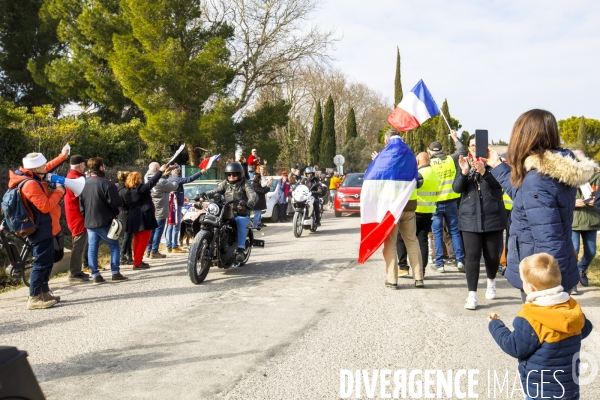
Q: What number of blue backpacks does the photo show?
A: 1